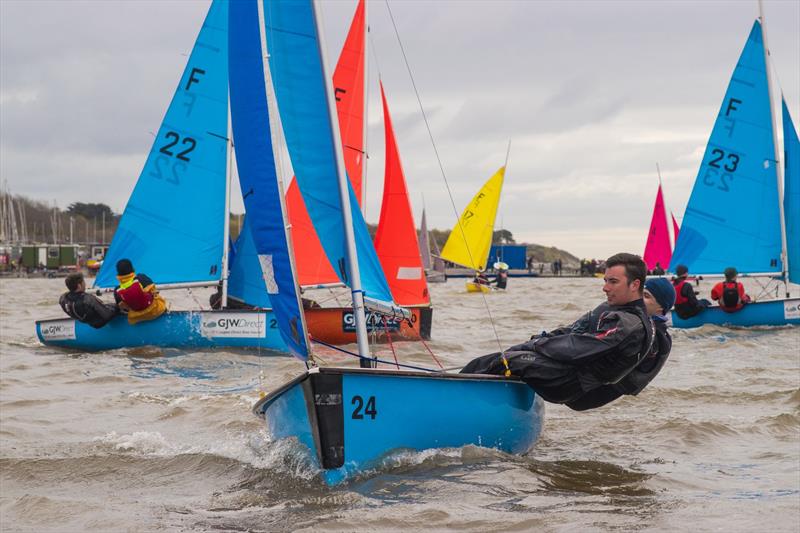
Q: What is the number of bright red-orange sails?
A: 2